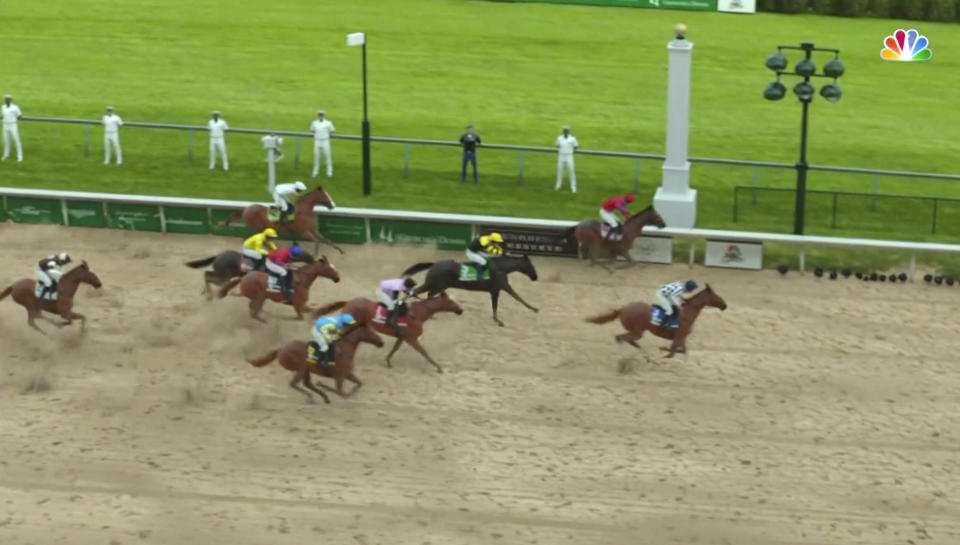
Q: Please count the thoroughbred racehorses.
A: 9